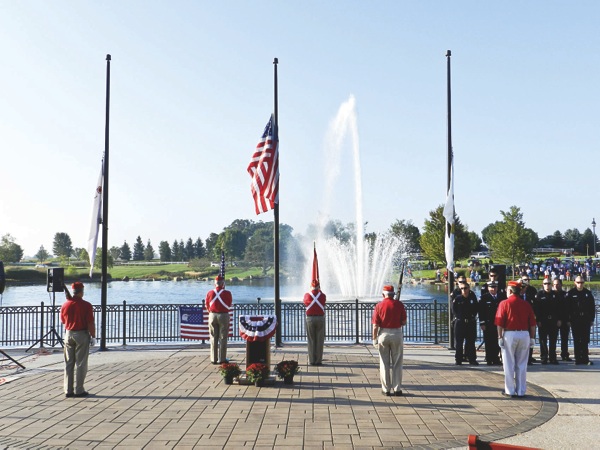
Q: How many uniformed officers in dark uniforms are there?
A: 9